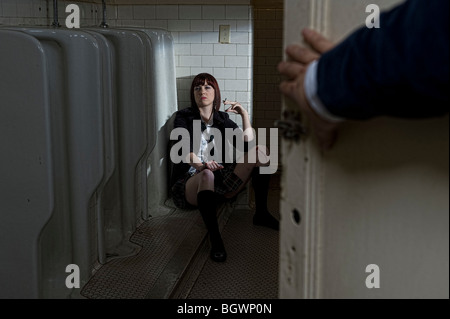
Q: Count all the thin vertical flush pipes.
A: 2